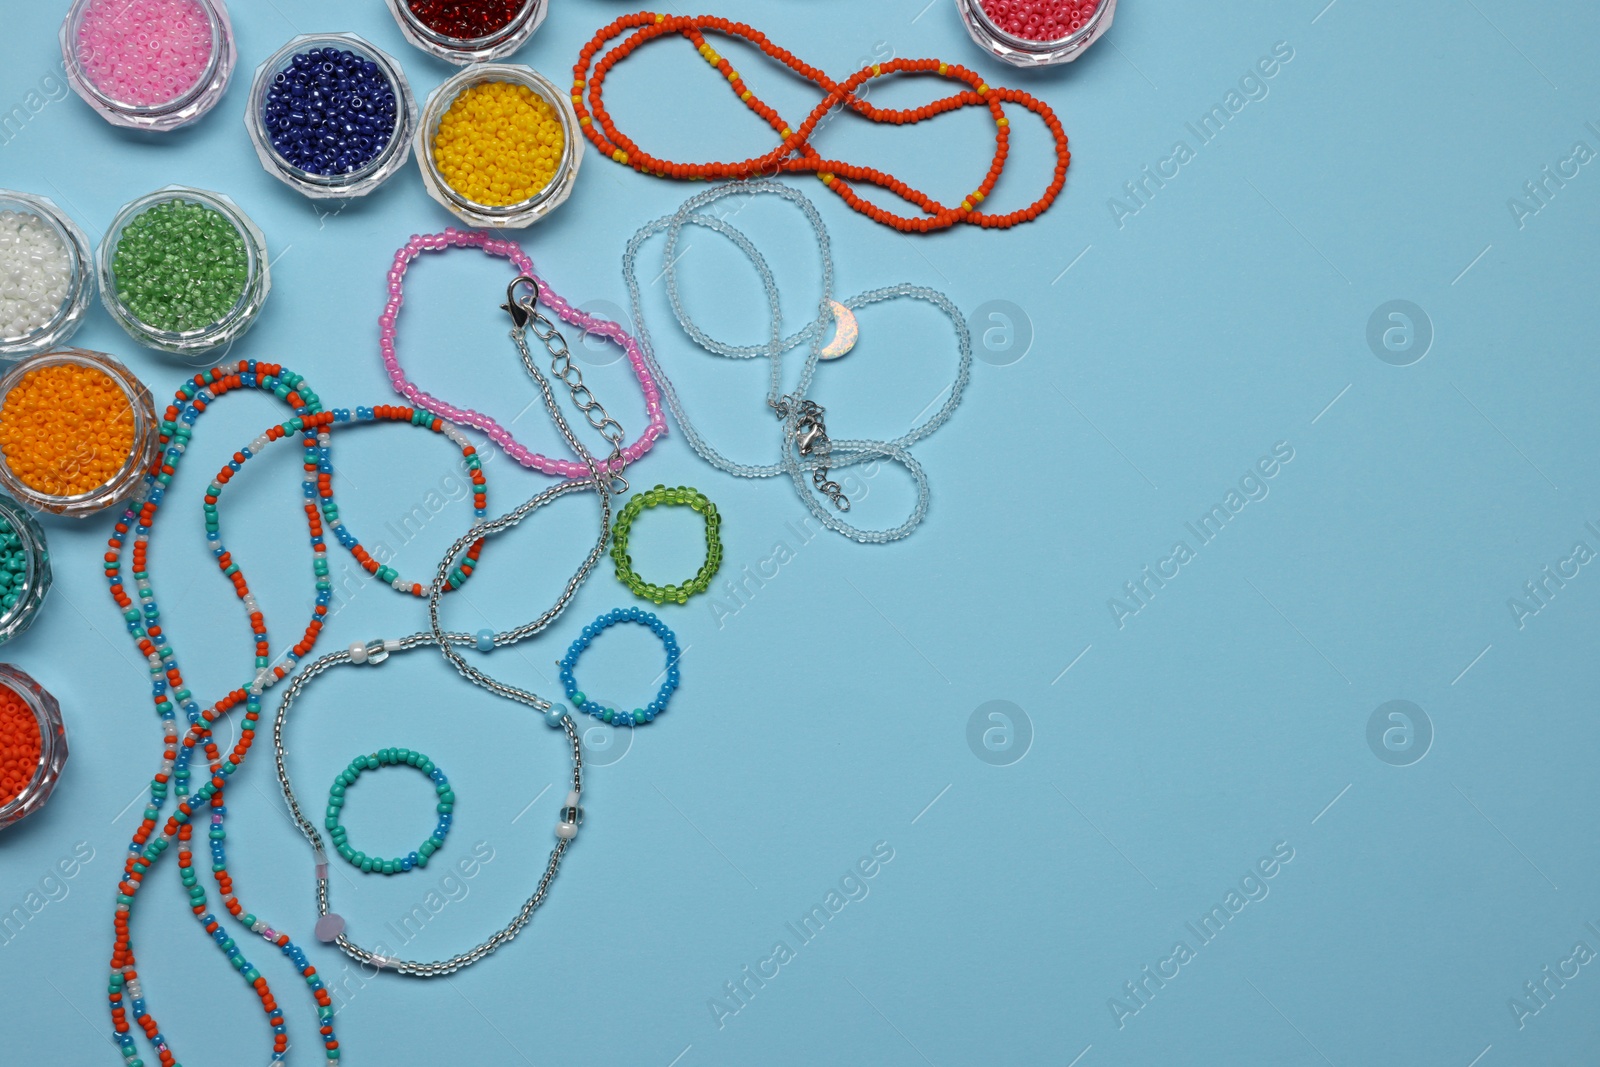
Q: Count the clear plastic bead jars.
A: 10